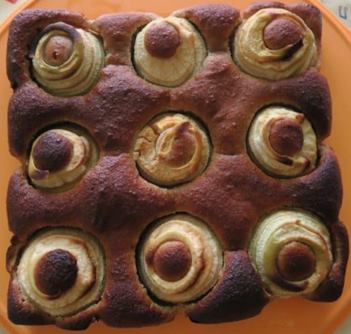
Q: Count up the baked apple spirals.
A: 9